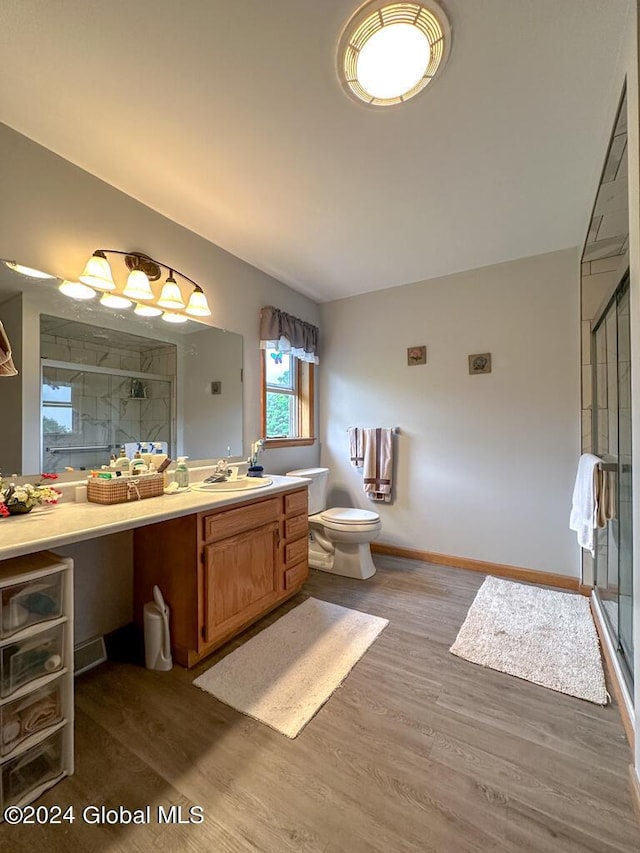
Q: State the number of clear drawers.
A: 4